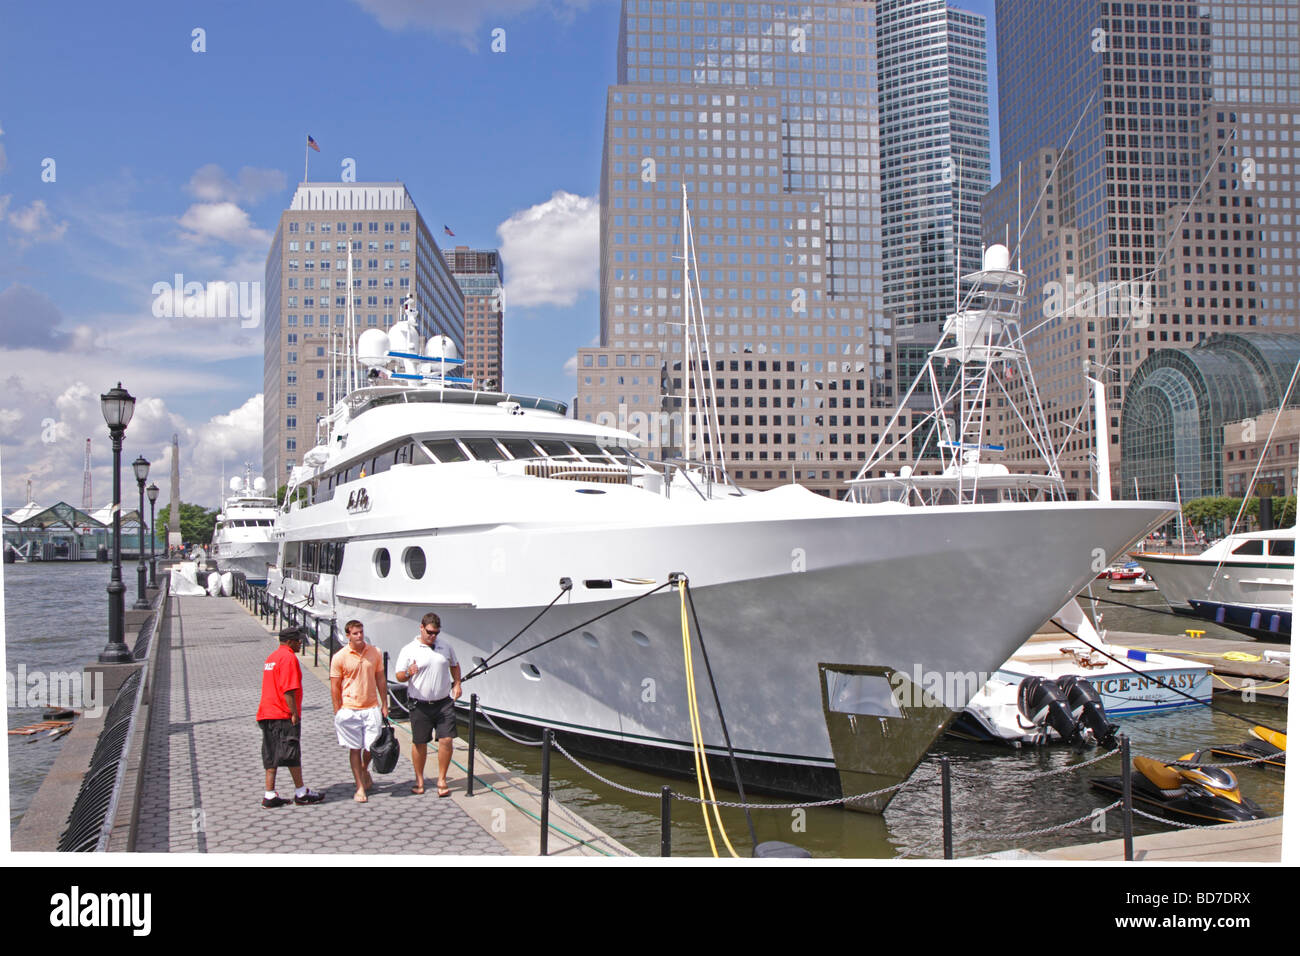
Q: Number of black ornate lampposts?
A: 3